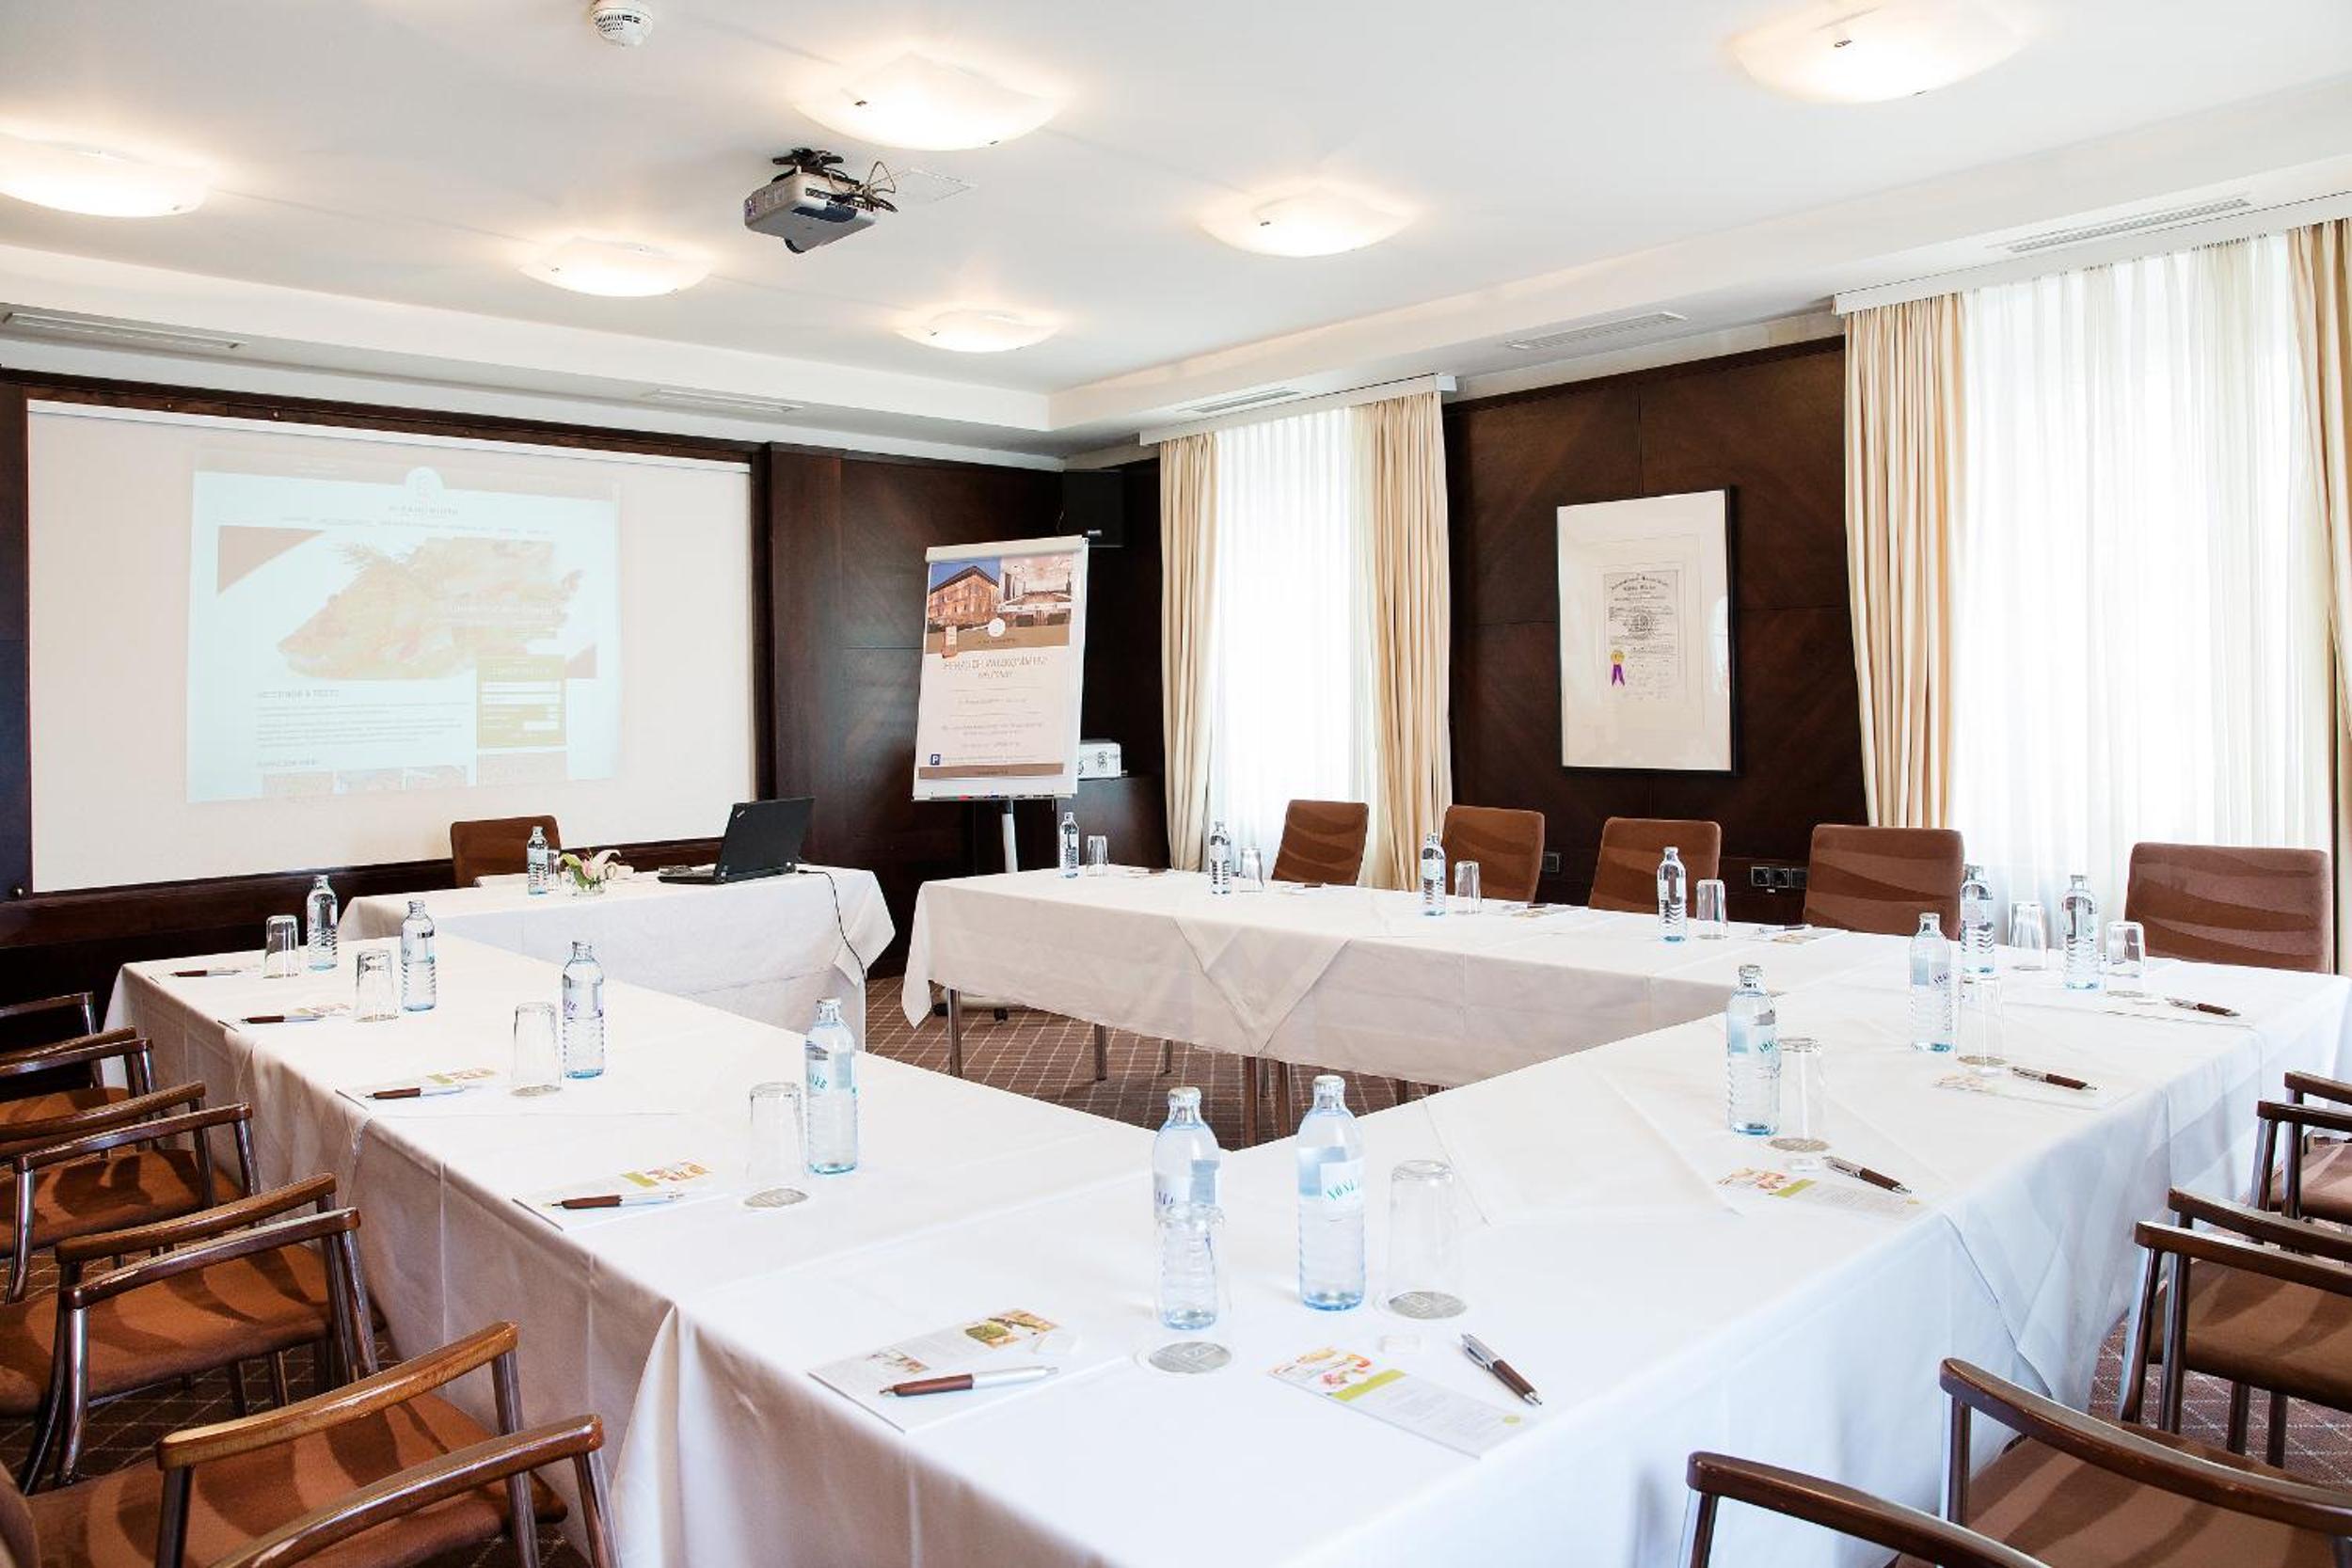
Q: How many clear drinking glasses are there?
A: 15